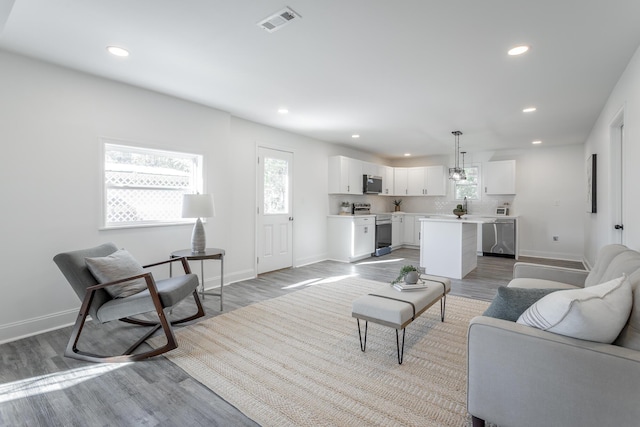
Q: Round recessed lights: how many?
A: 7